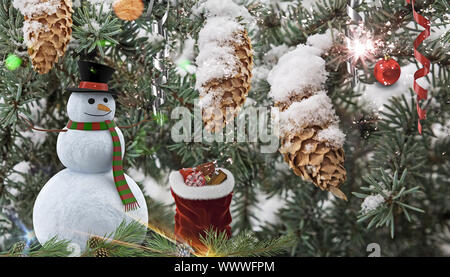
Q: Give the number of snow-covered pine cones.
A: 3